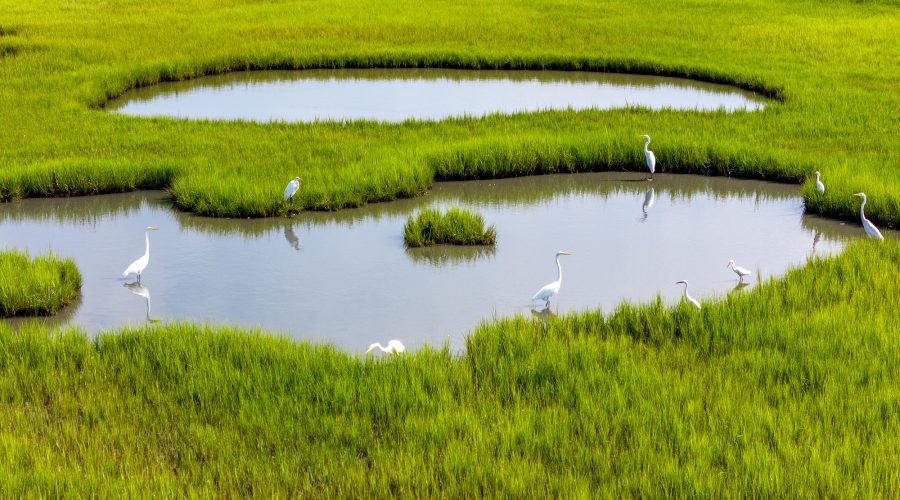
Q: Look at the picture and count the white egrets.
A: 9